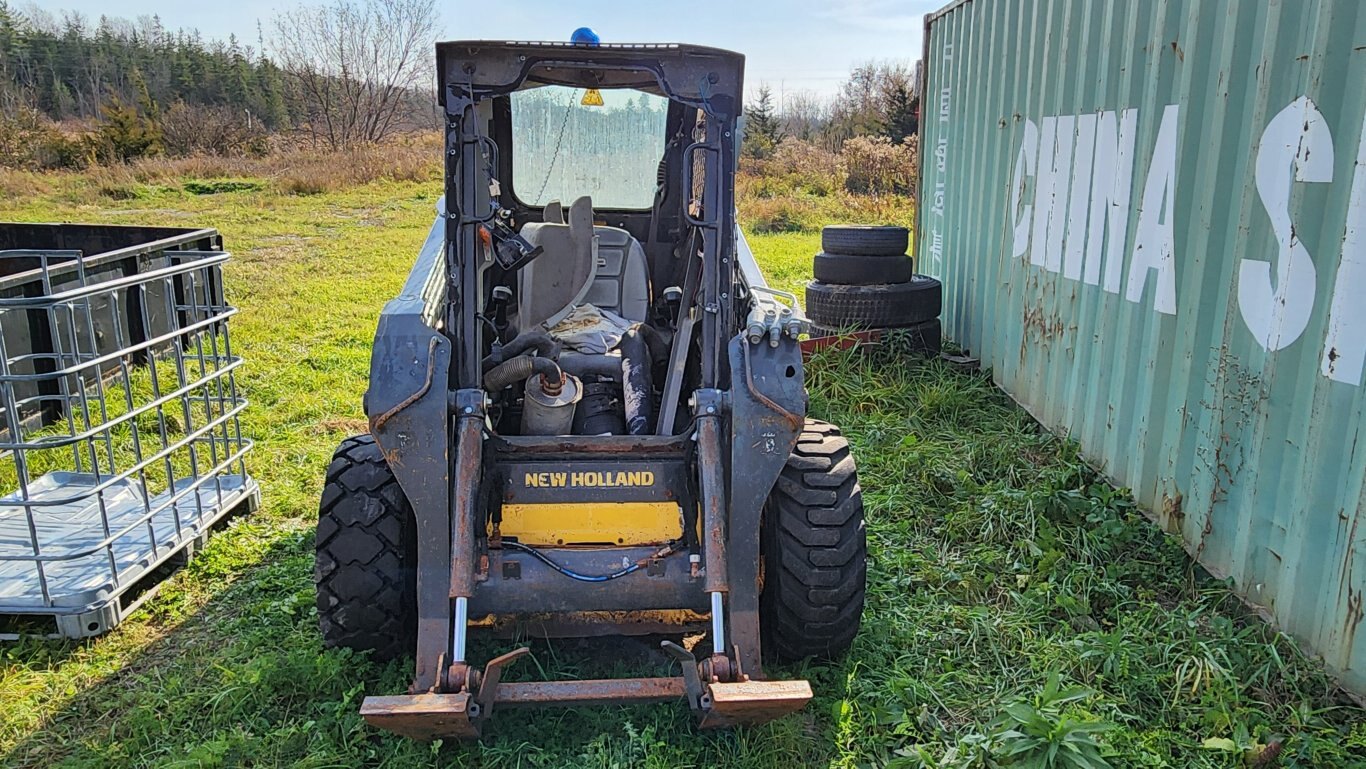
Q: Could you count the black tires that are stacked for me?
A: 4